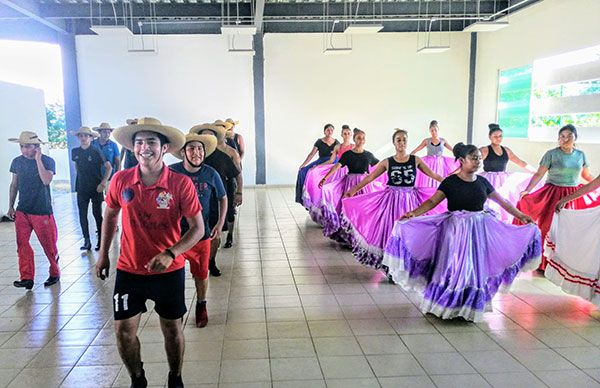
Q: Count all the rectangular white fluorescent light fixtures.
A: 8